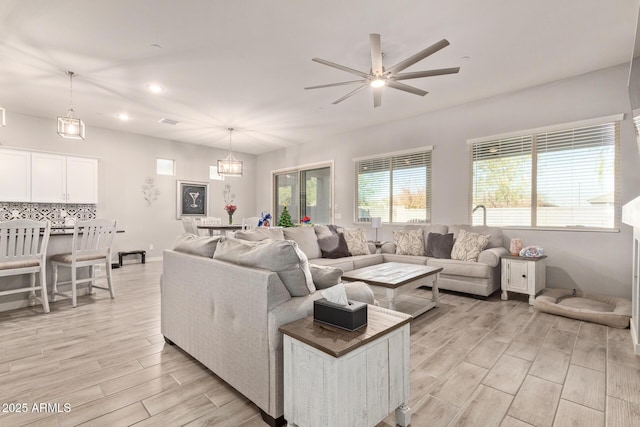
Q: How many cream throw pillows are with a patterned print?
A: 3